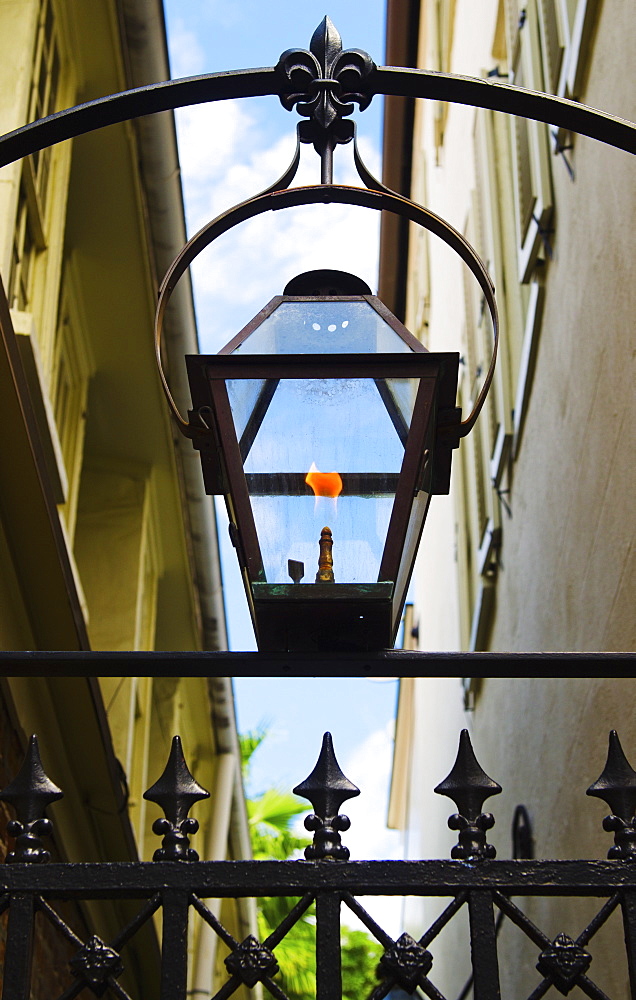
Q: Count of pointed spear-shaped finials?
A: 5